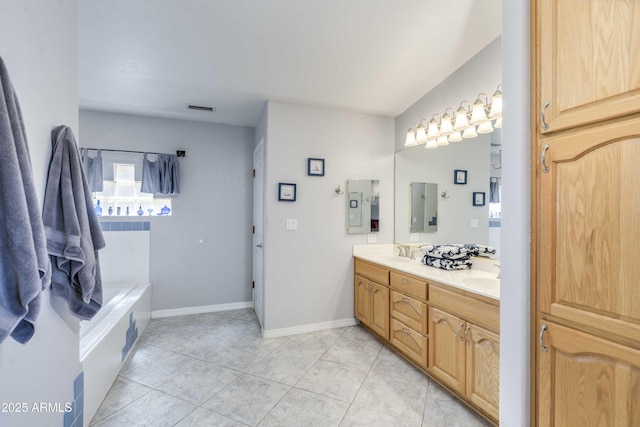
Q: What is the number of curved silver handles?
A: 10